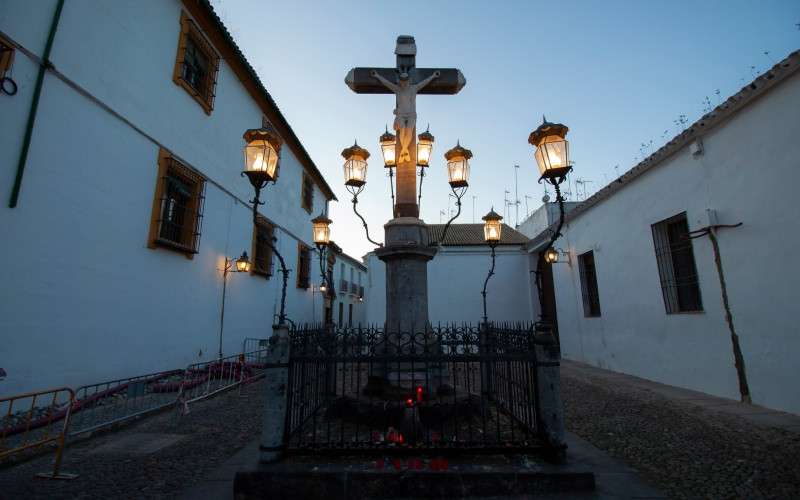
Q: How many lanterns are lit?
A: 12